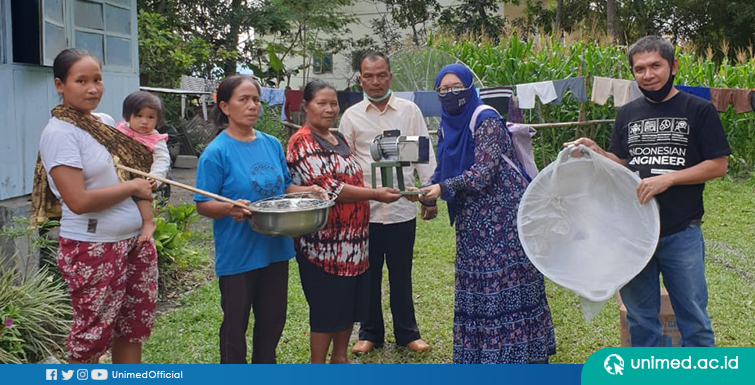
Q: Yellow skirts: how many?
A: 0